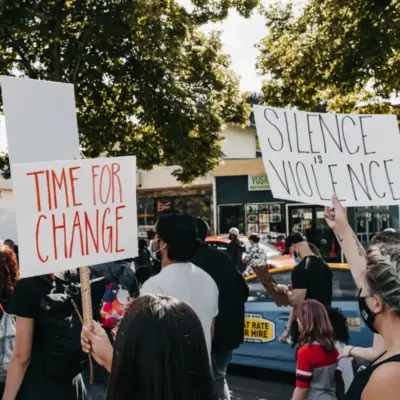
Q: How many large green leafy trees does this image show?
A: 2